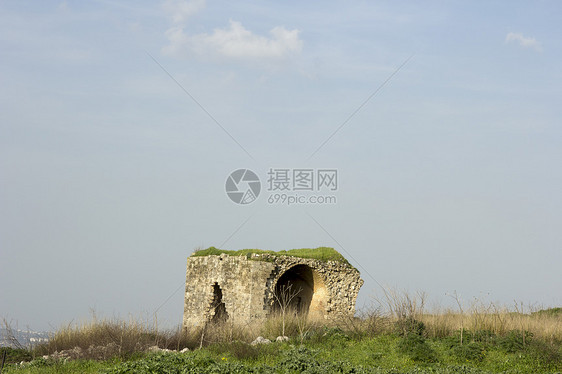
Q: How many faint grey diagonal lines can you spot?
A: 4